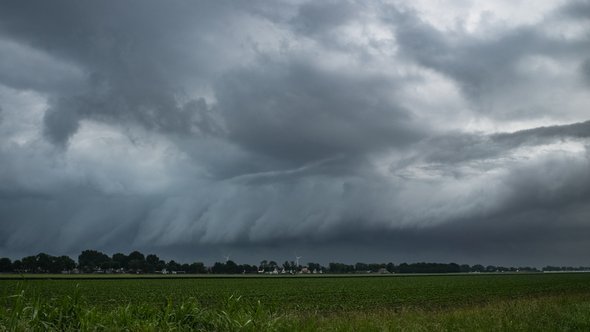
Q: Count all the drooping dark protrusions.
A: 1